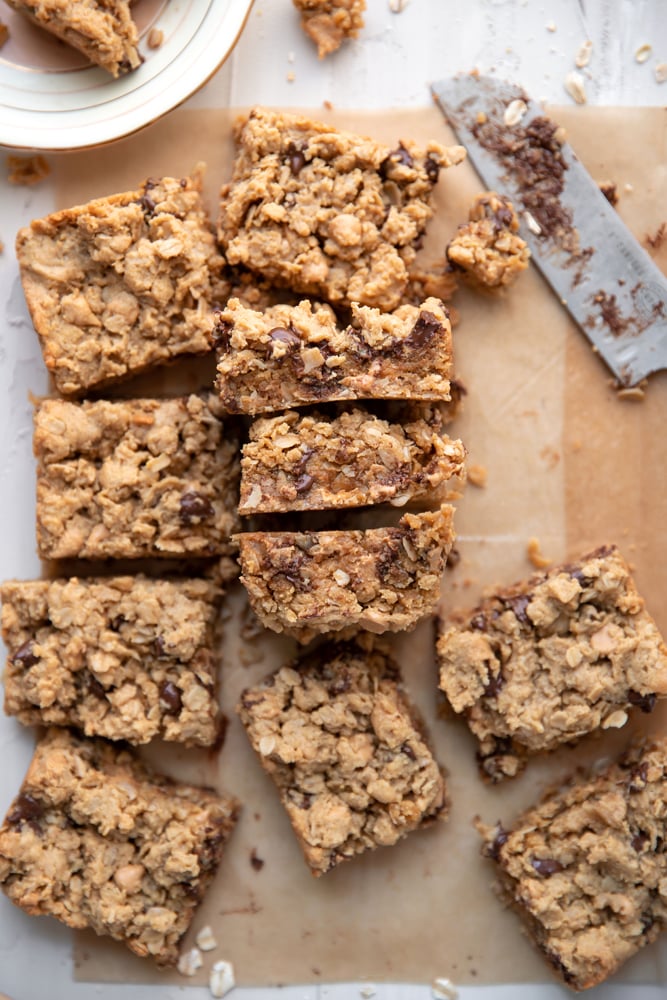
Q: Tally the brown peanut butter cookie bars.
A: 12